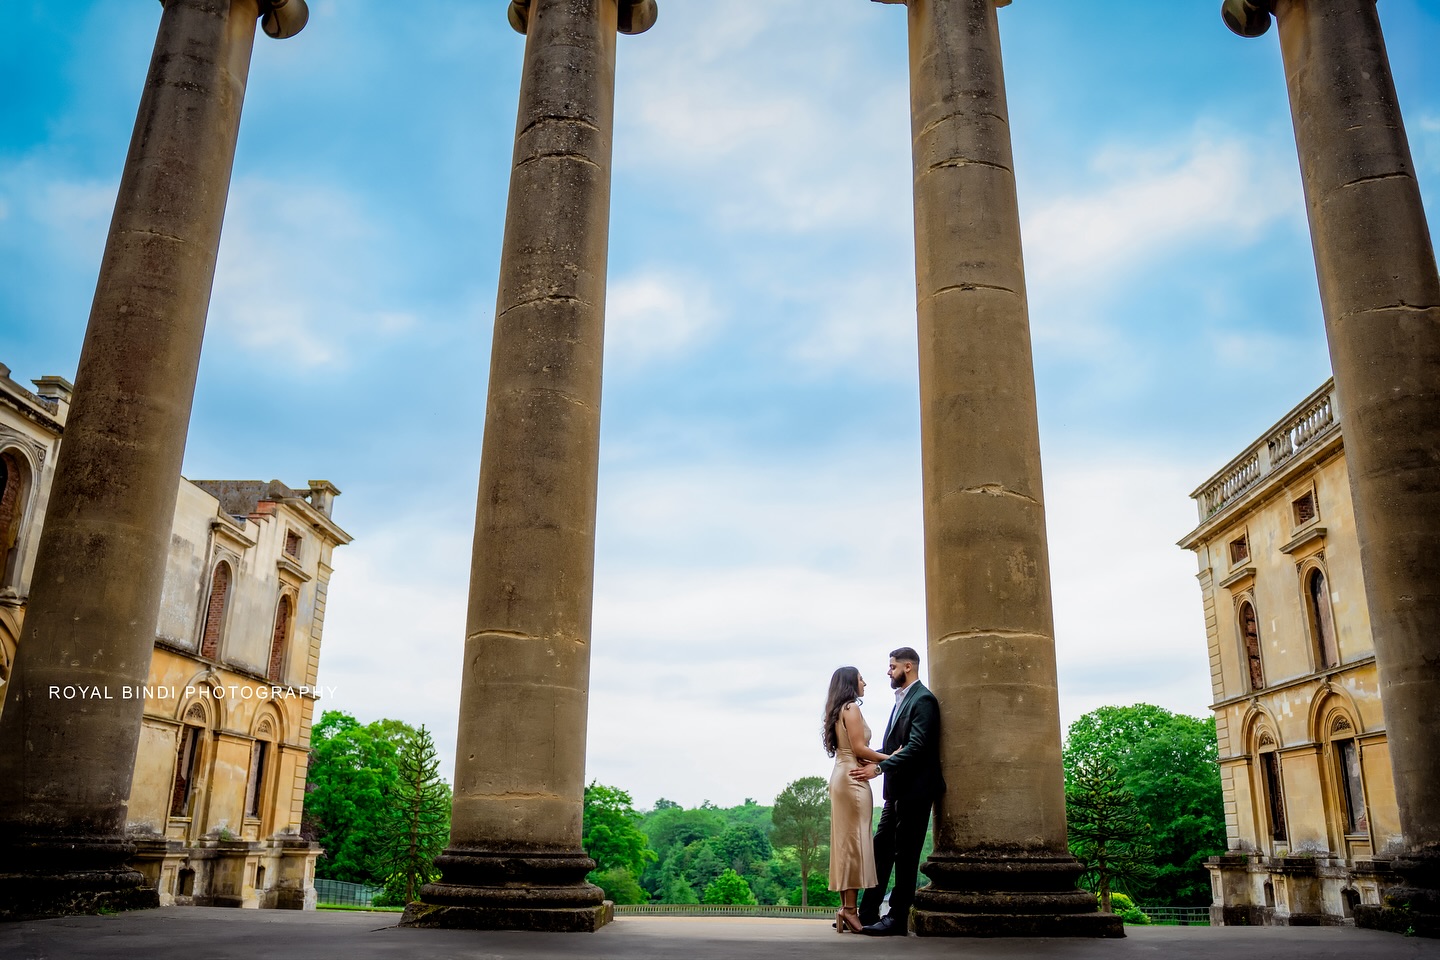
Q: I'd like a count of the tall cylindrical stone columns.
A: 4